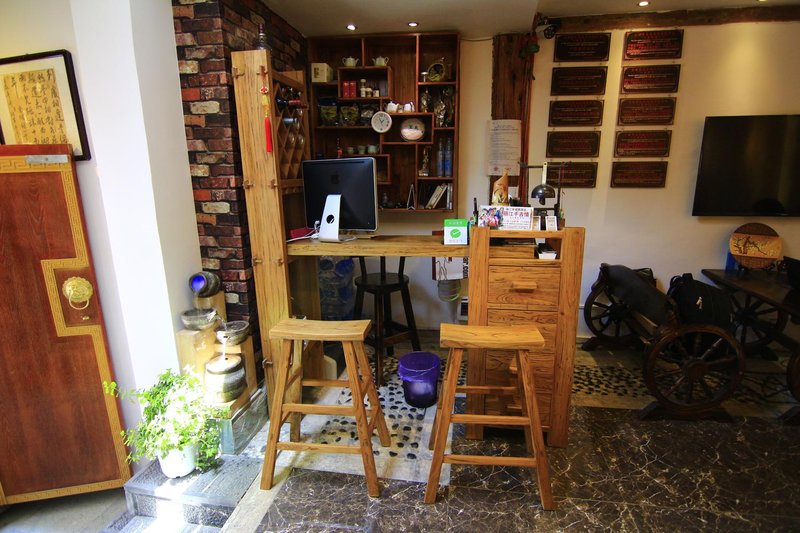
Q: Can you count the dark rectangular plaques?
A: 10